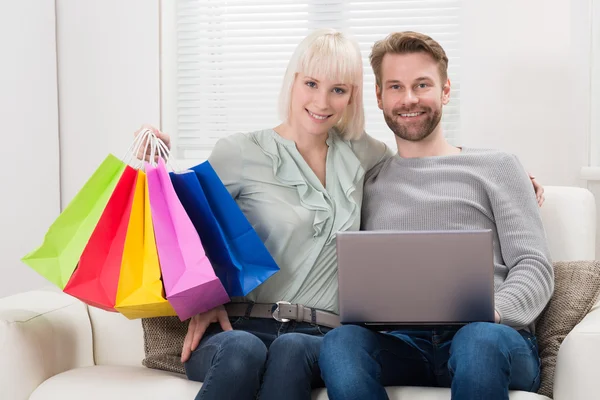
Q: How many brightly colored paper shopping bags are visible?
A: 5